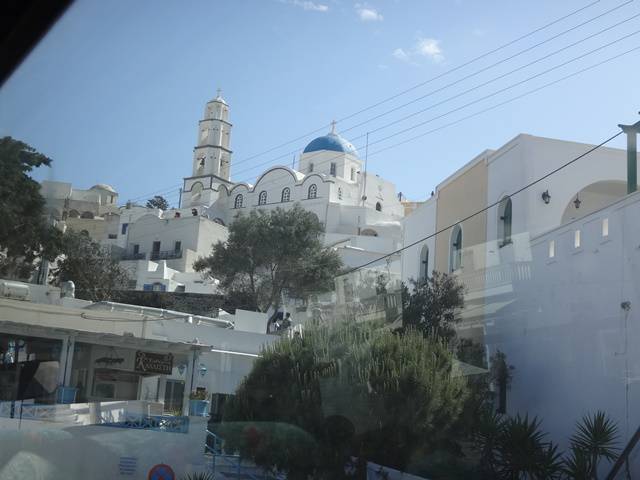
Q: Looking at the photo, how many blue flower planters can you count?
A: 2